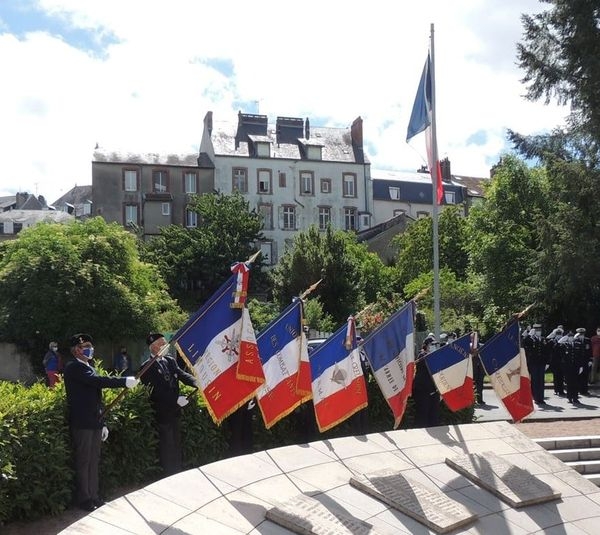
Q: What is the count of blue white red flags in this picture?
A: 7